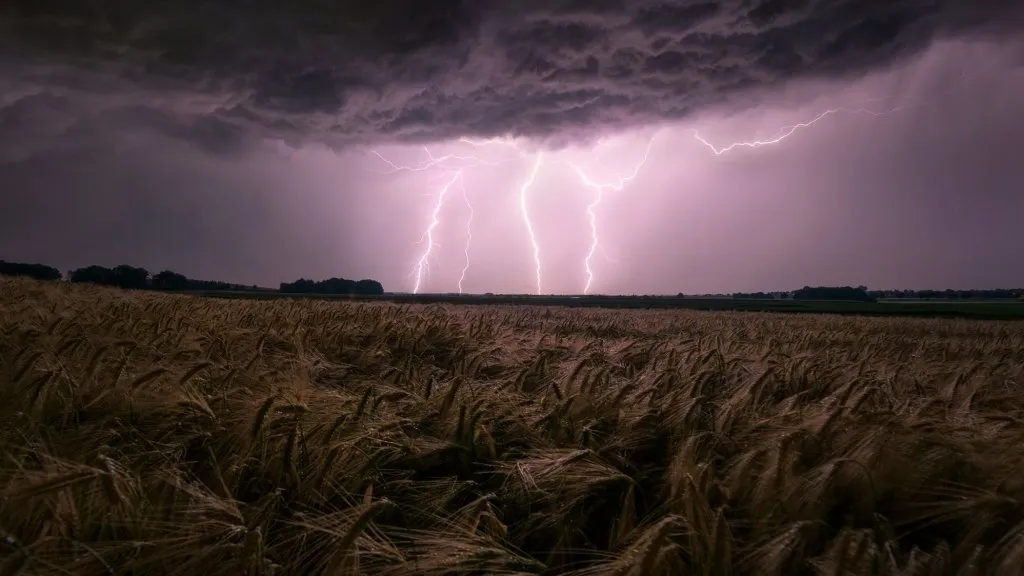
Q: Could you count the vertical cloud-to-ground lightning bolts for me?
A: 4